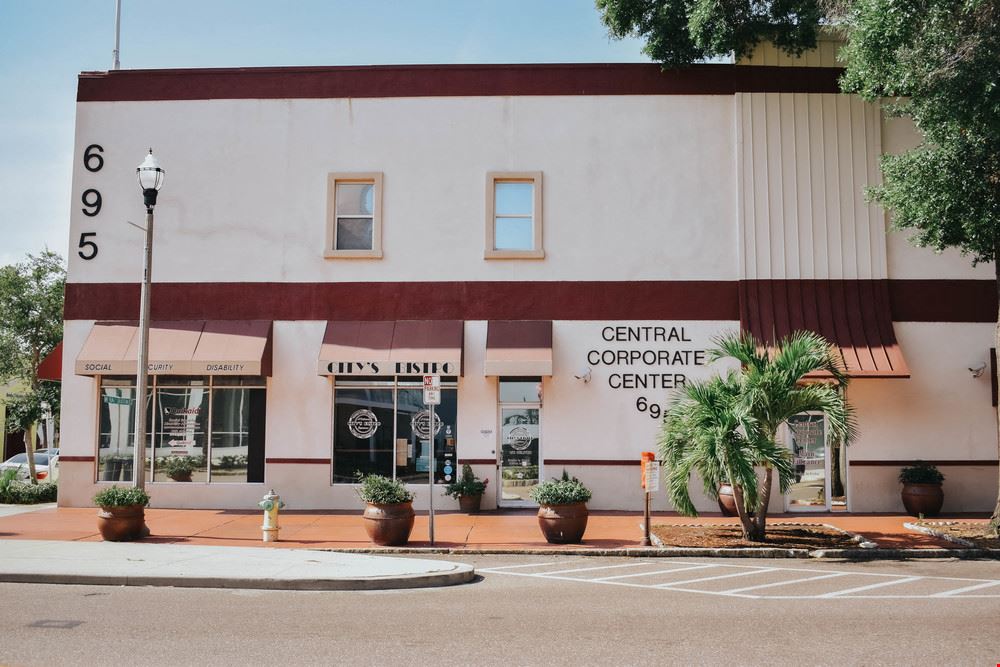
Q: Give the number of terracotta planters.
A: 6